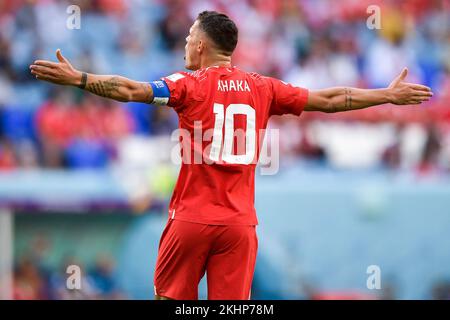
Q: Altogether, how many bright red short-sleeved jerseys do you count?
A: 1